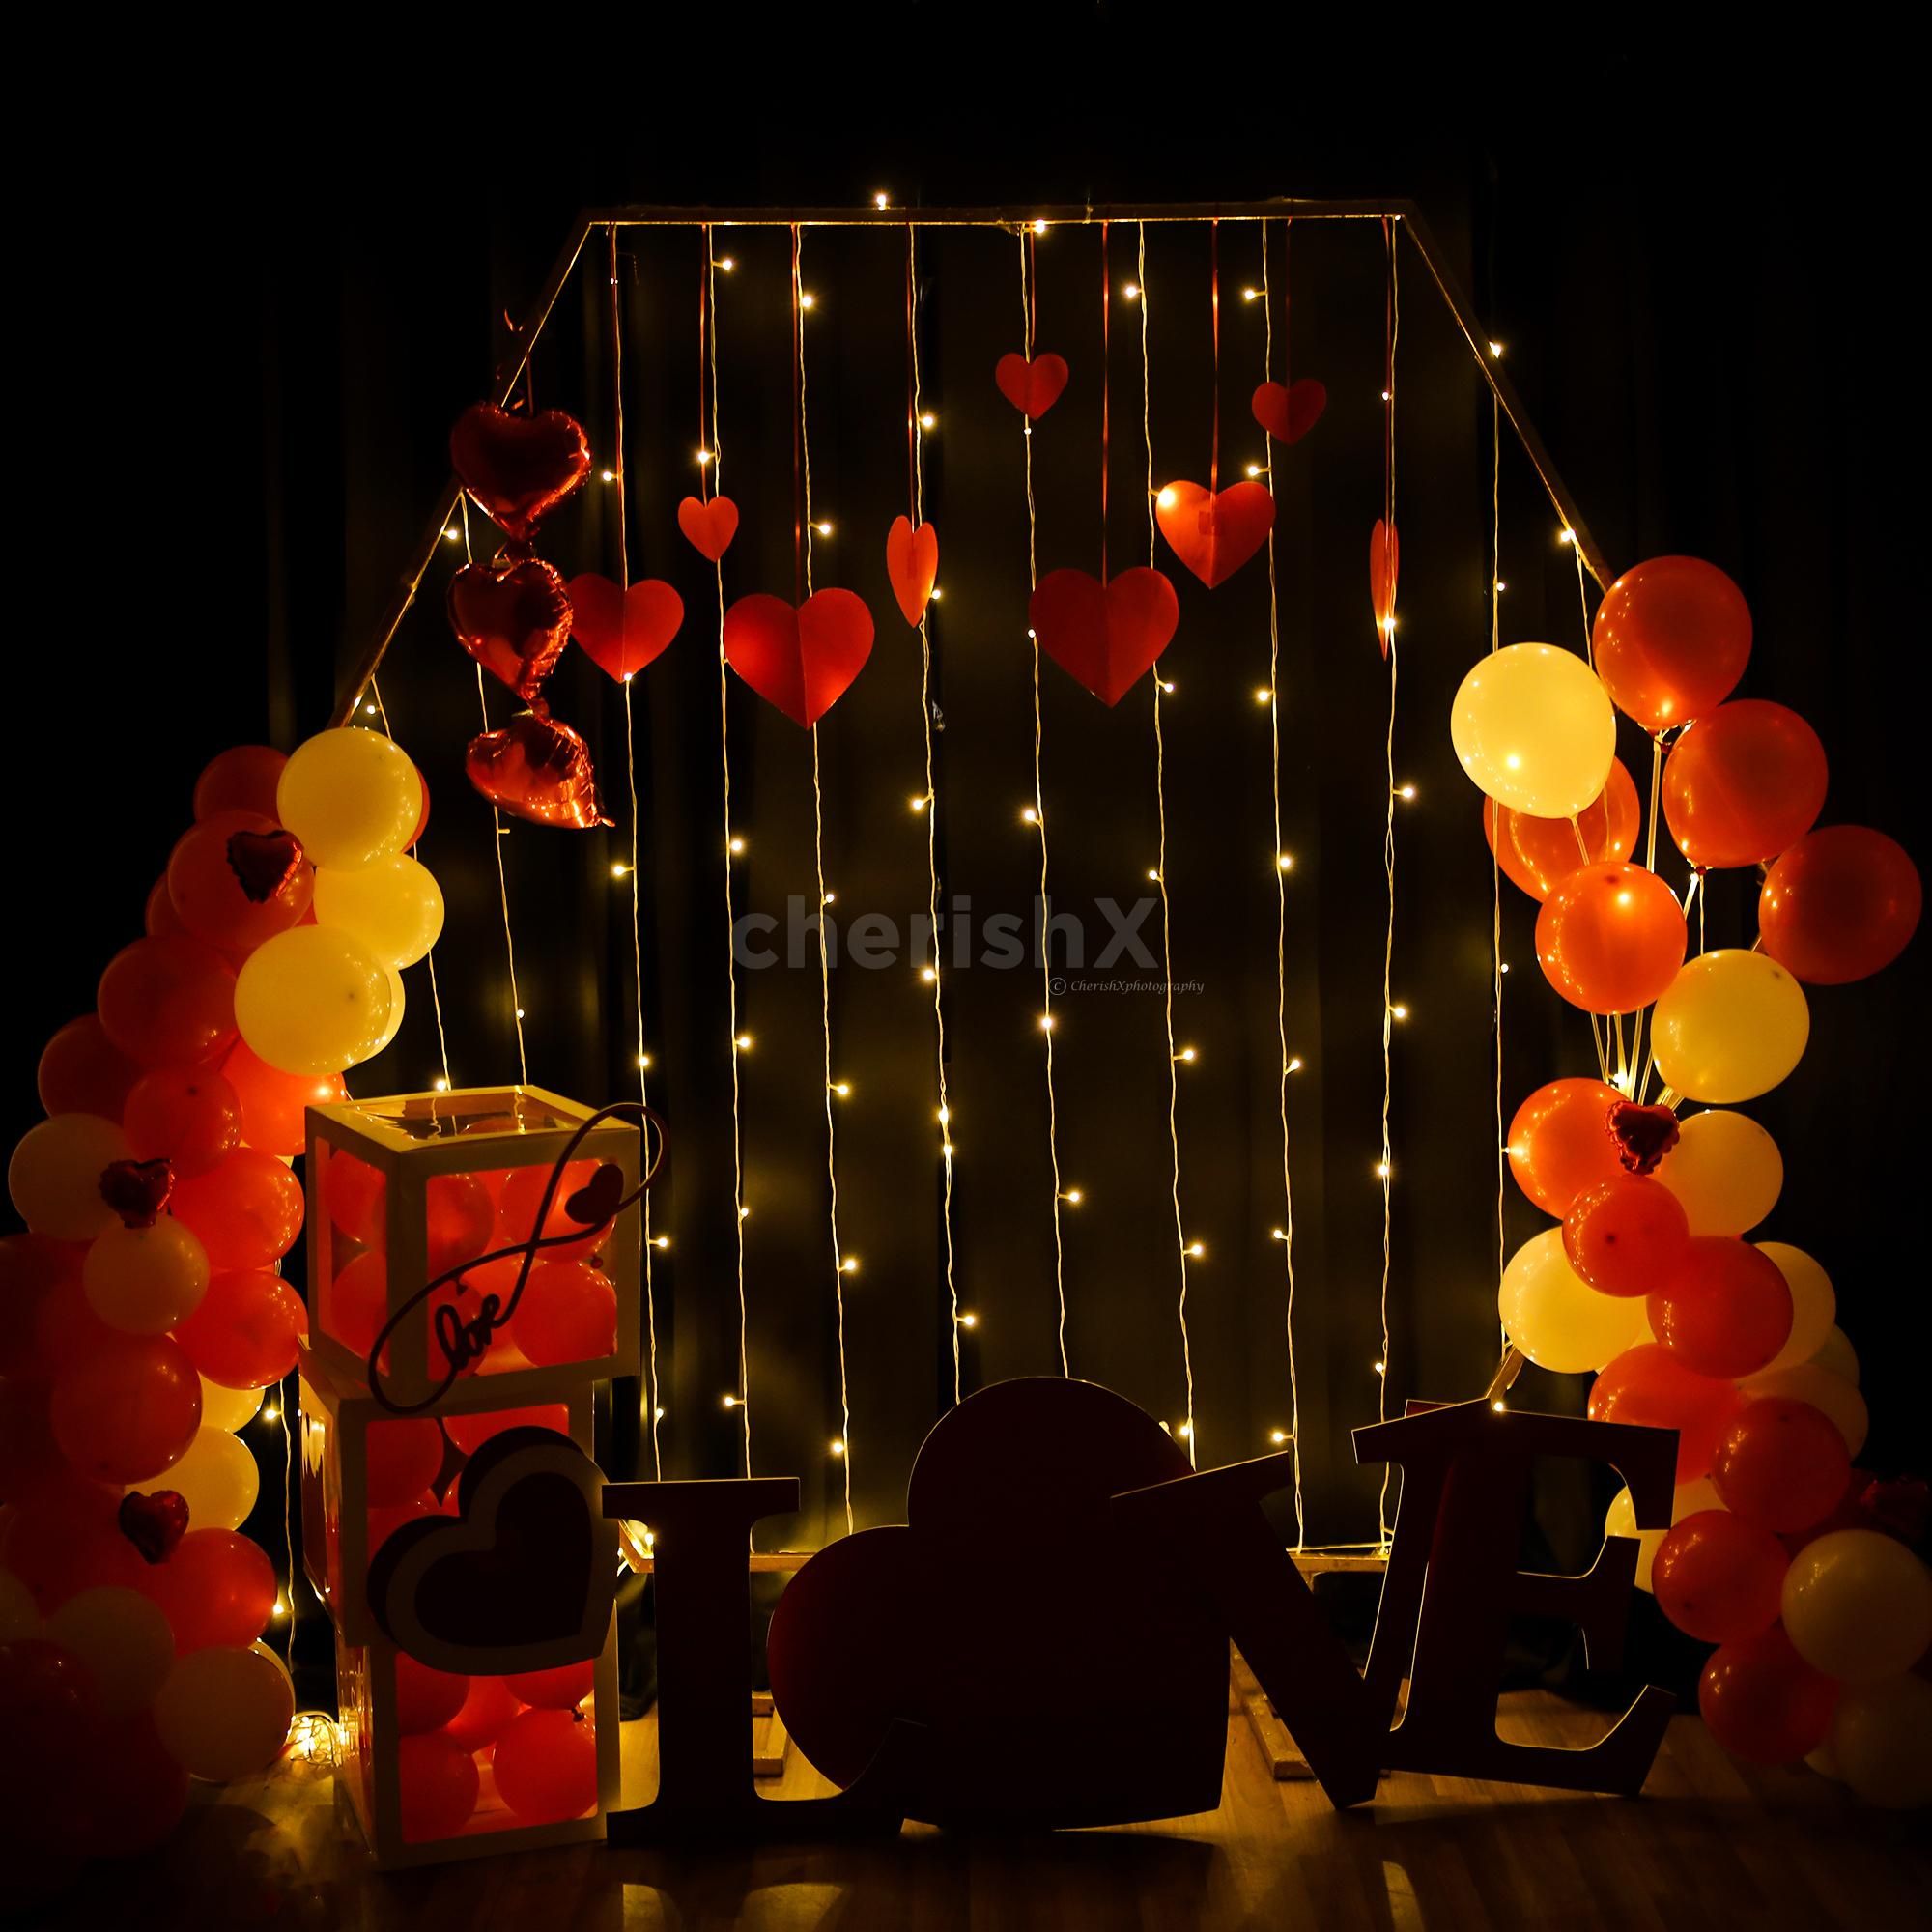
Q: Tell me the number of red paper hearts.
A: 9